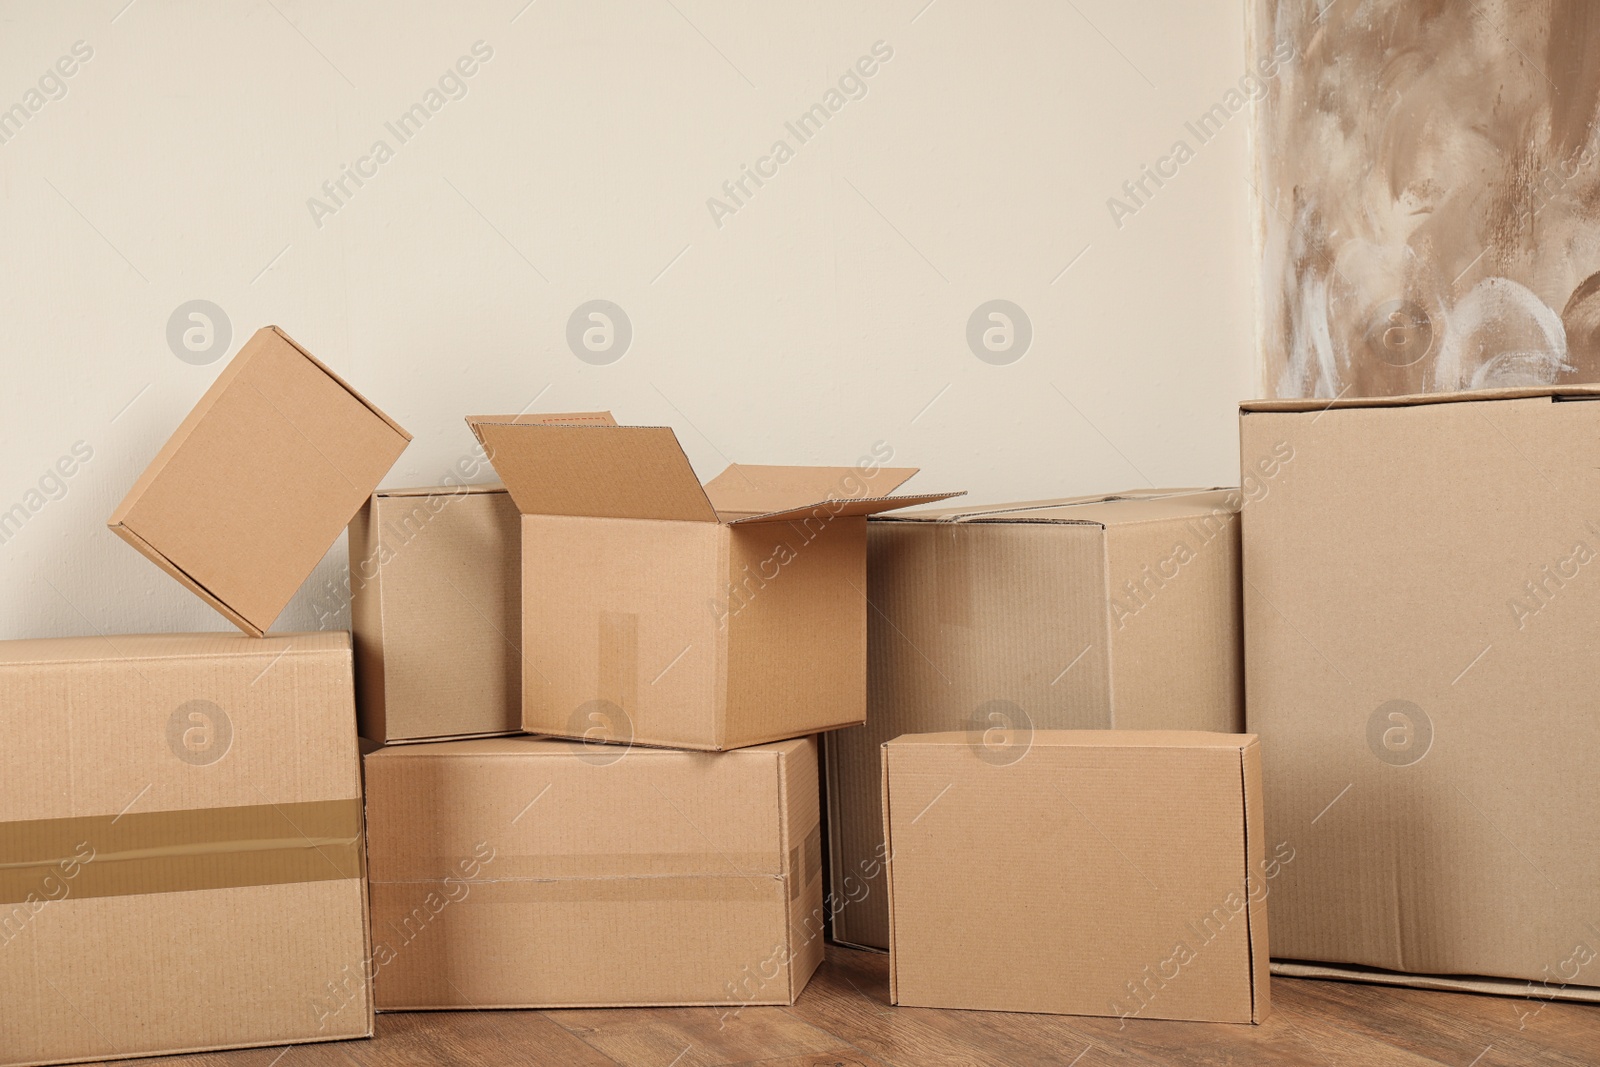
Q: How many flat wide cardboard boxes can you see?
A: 2